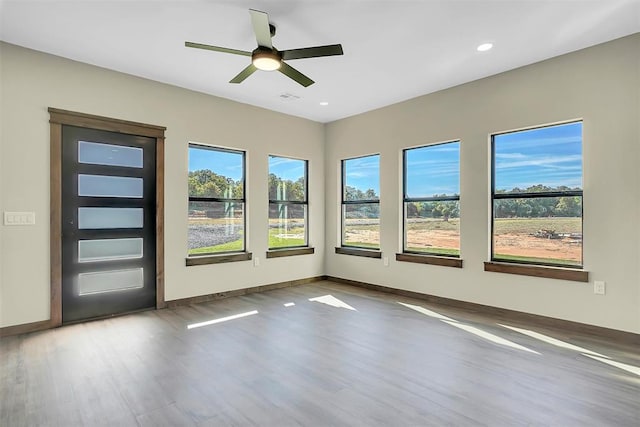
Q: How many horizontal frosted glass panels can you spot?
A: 5